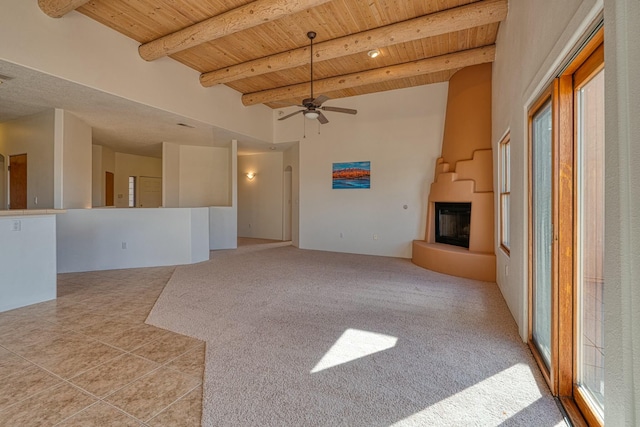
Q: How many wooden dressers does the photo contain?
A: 0